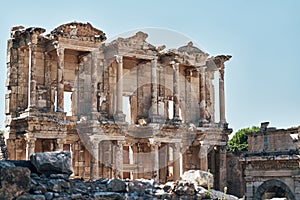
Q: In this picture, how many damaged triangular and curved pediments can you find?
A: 3